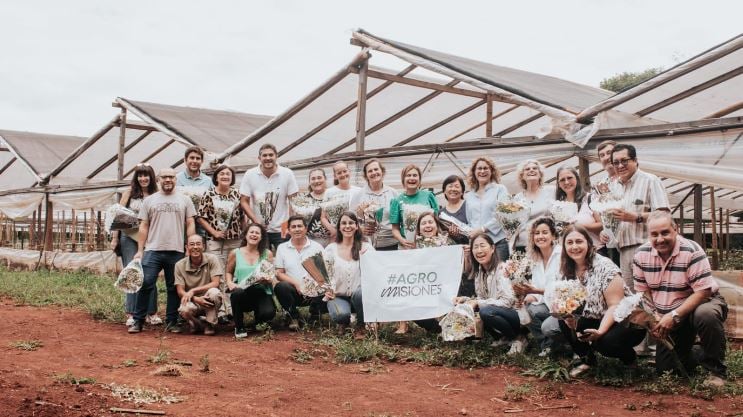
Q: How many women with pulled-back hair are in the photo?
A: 2